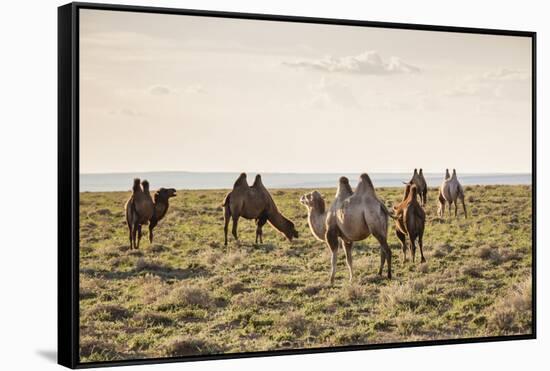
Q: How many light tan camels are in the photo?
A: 2